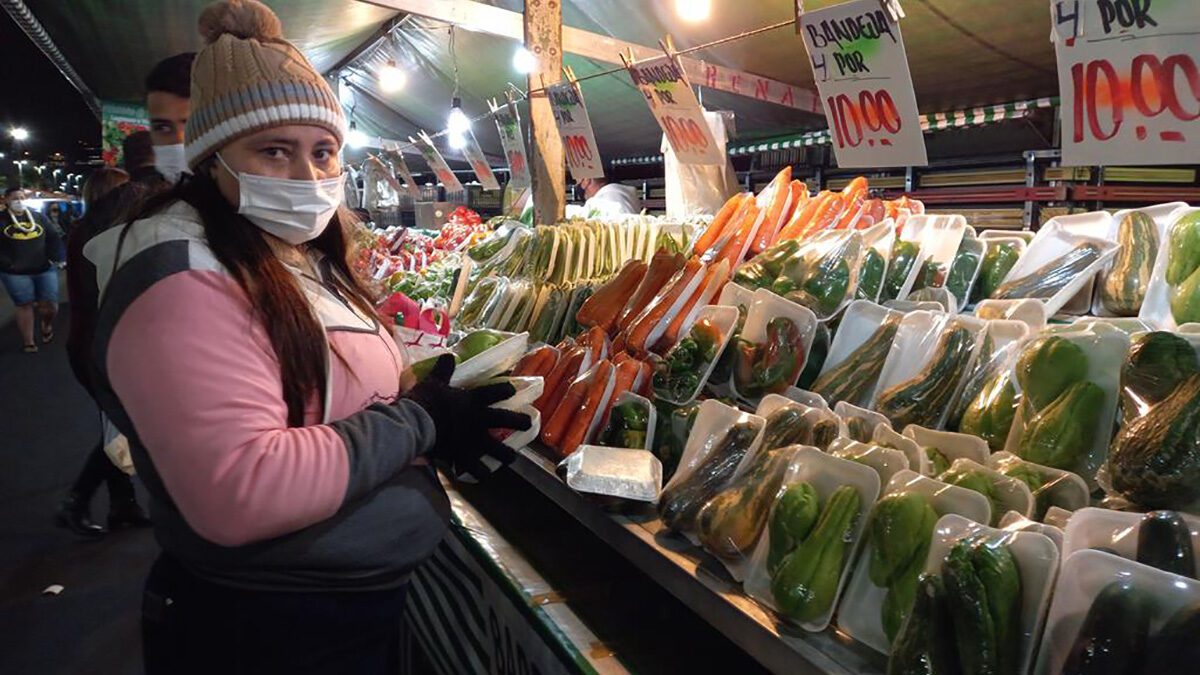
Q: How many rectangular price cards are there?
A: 9